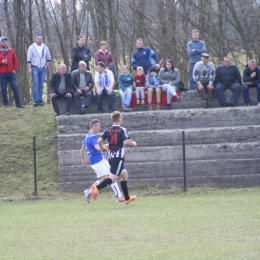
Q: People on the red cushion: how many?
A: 4